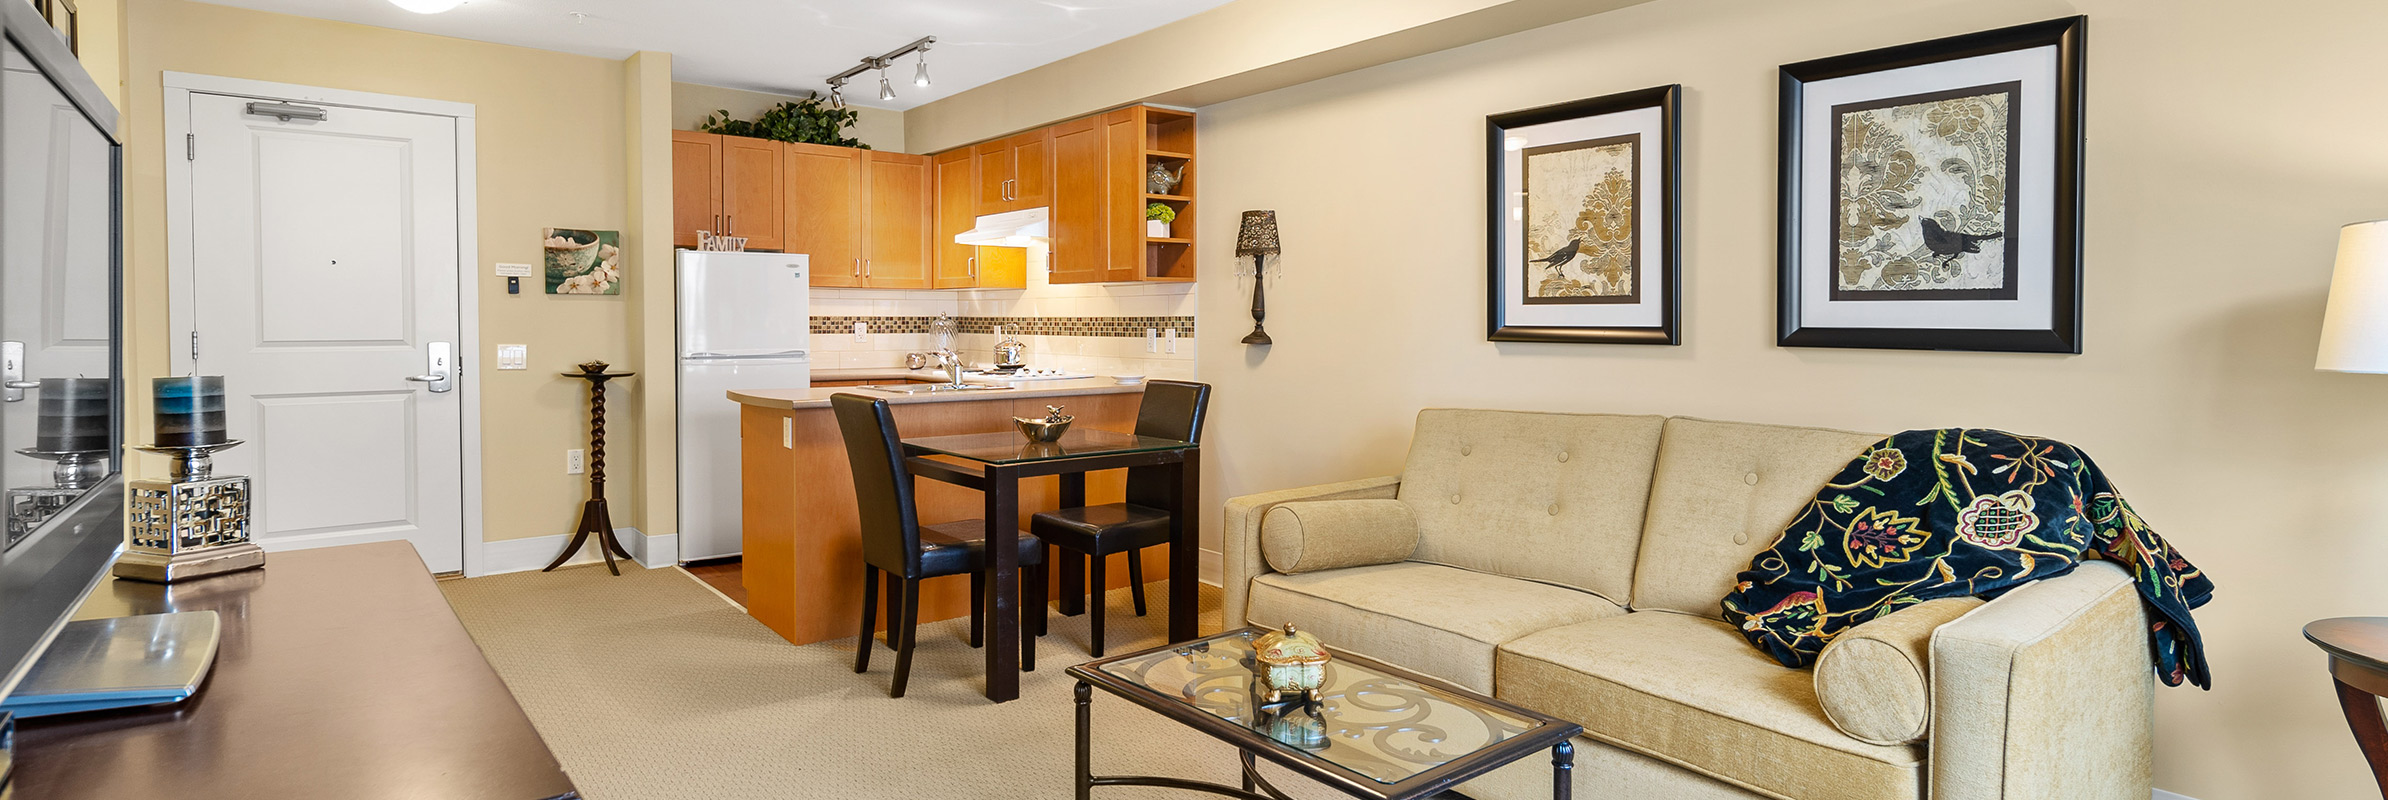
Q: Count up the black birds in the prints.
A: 2